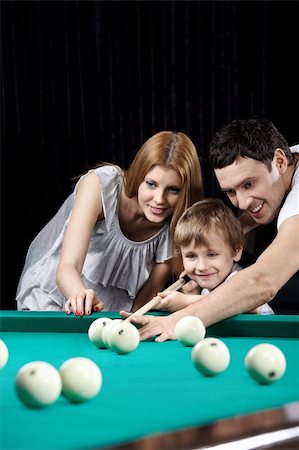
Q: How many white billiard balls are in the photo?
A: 9